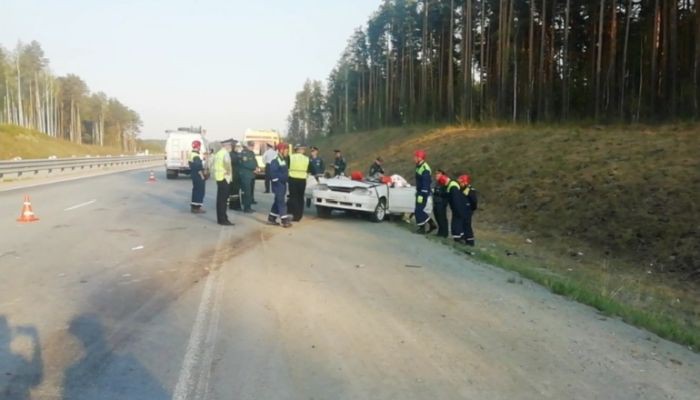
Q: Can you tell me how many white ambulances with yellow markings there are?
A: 1